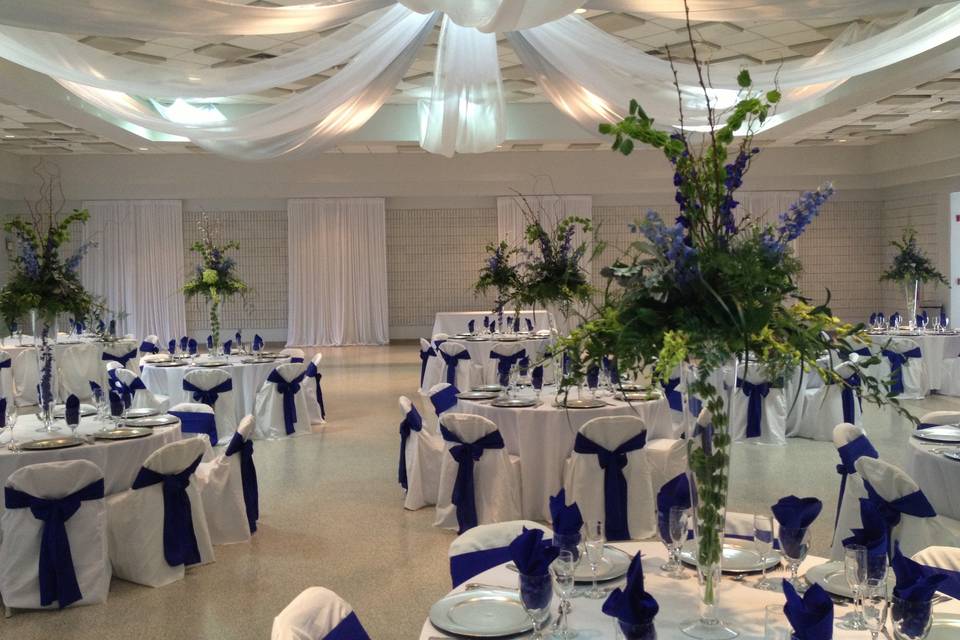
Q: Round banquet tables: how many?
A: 9